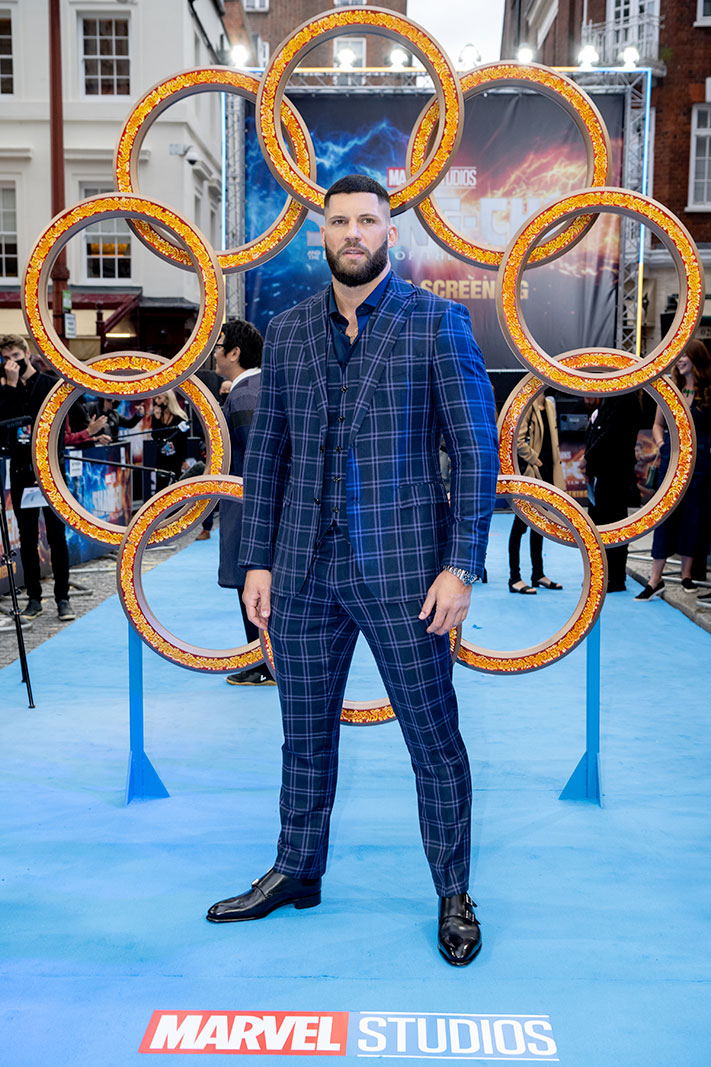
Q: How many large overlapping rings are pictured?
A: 10